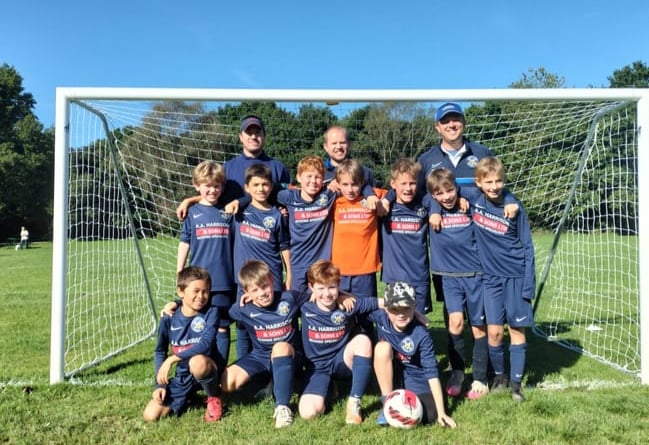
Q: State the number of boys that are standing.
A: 7